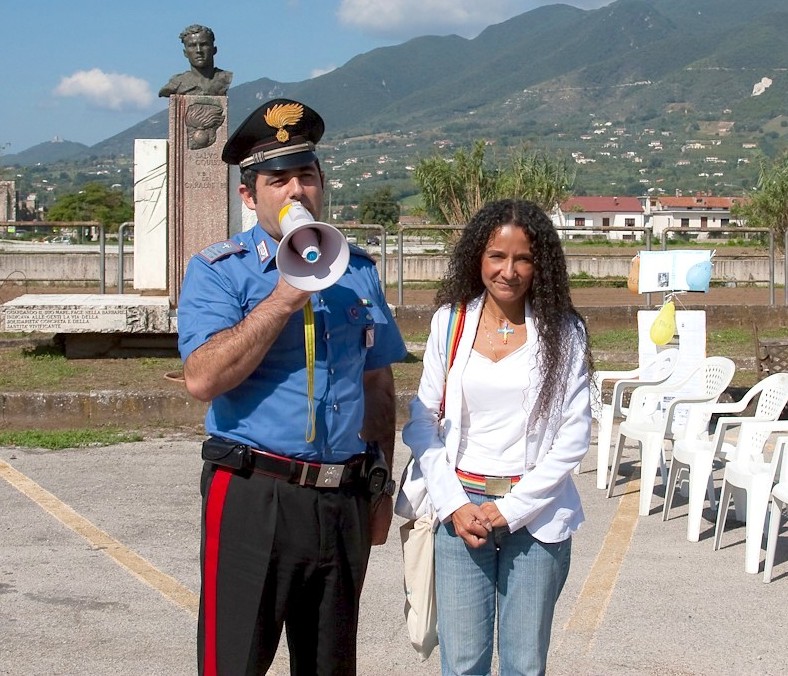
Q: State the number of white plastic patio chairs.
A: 5